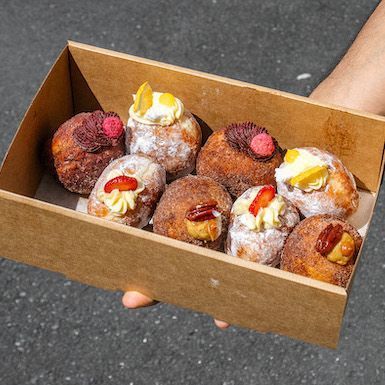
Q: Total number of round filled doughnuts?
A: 8